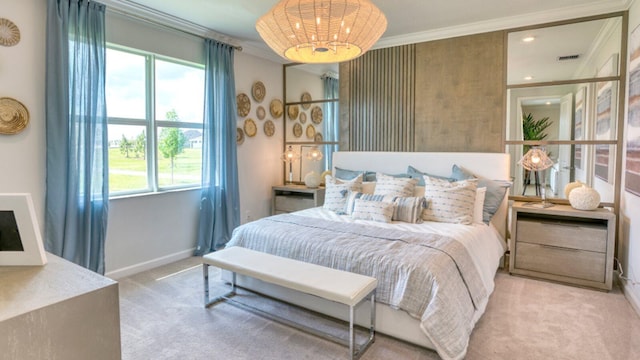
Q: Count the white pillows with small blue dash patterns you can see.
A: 4